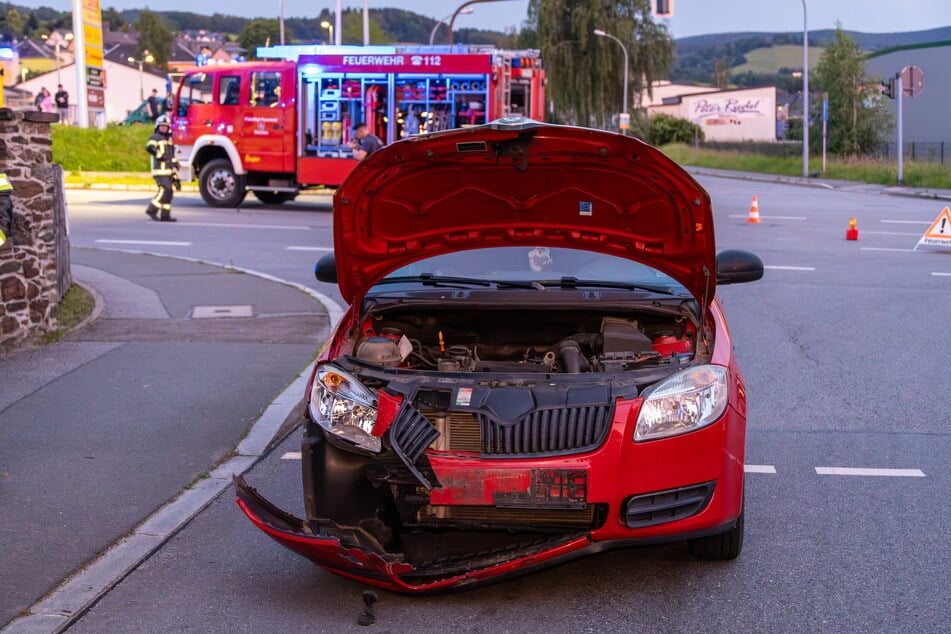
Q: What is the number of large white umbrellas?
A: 0